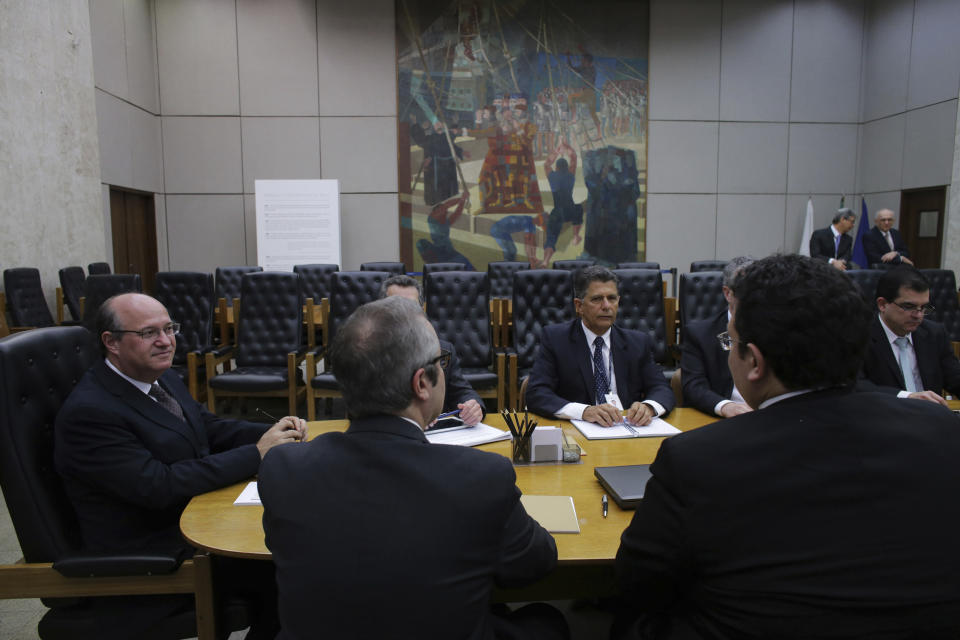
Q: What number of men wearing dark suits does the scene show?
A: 9